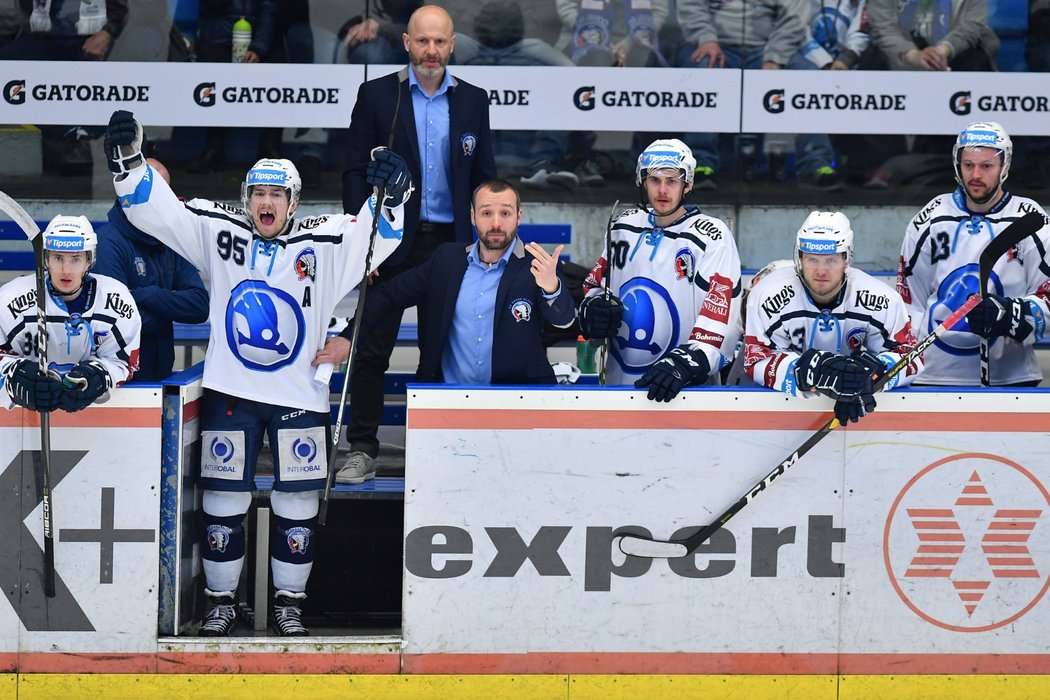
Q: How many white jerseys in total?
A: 5